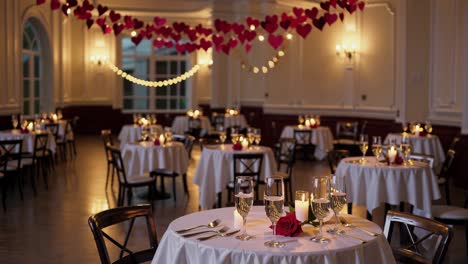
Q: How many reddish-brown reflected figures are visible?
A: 0